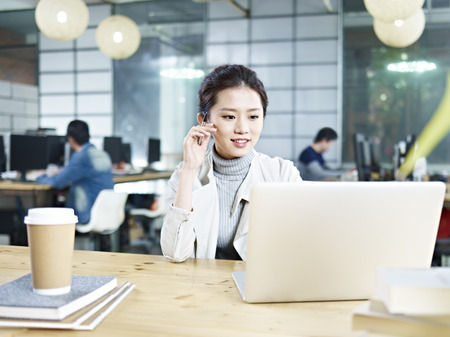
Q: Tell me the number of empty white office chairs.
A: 1